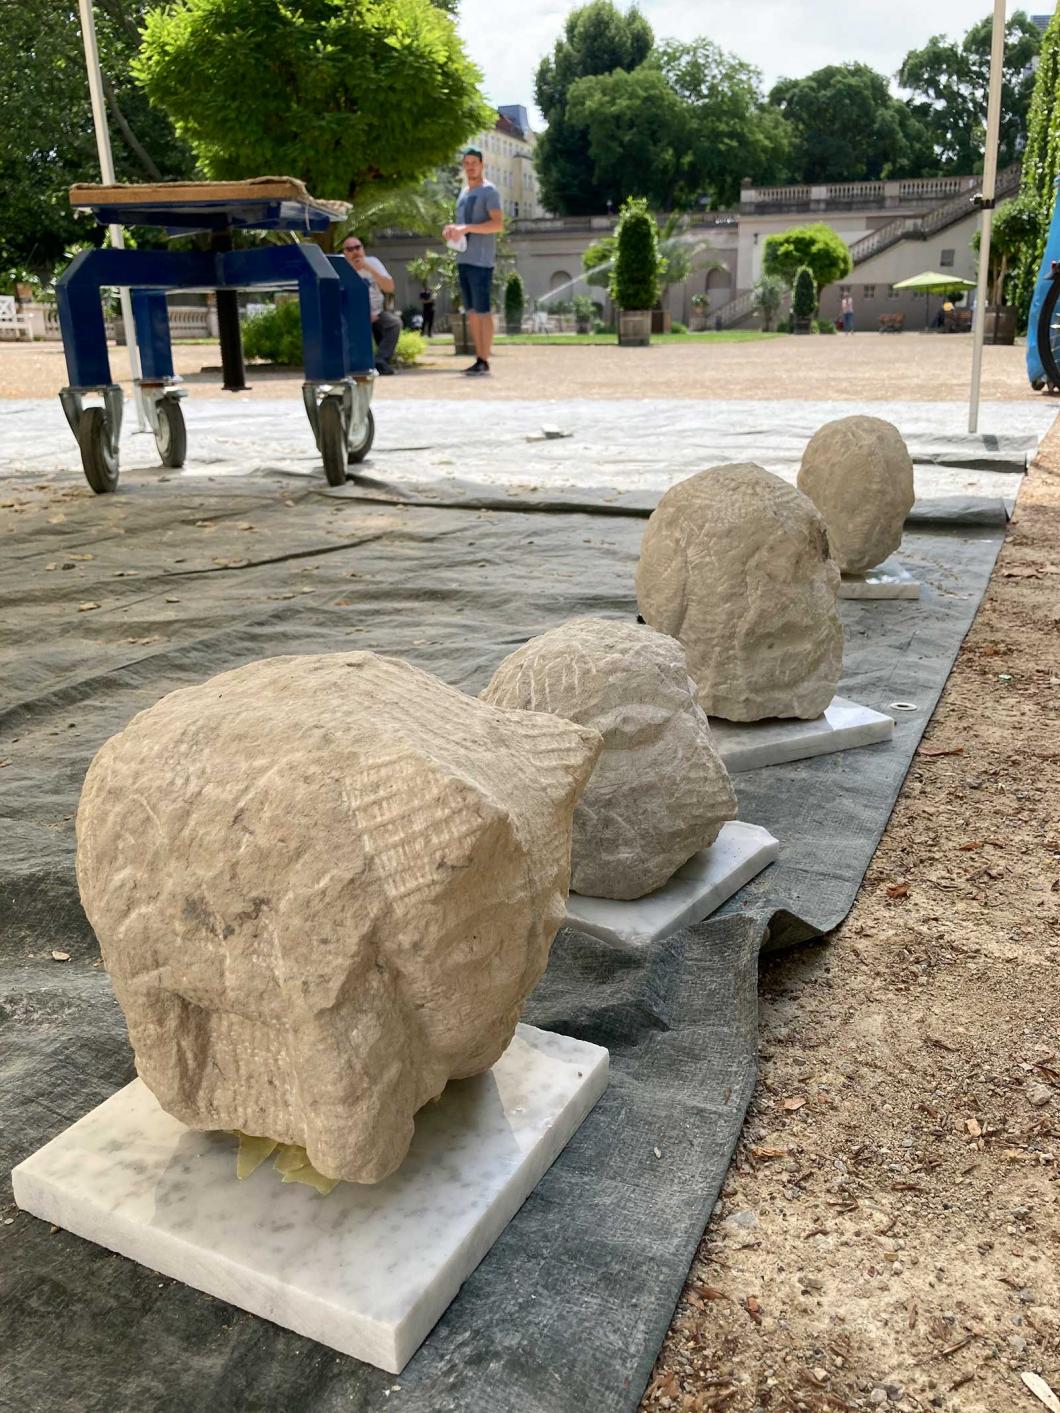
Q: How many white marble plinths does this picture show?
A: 4